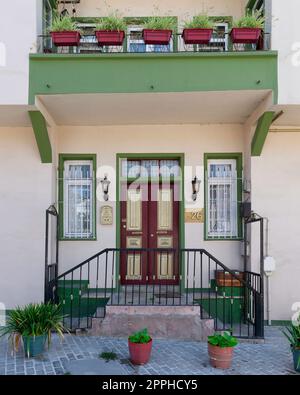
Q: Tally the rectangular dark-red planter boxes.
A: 5